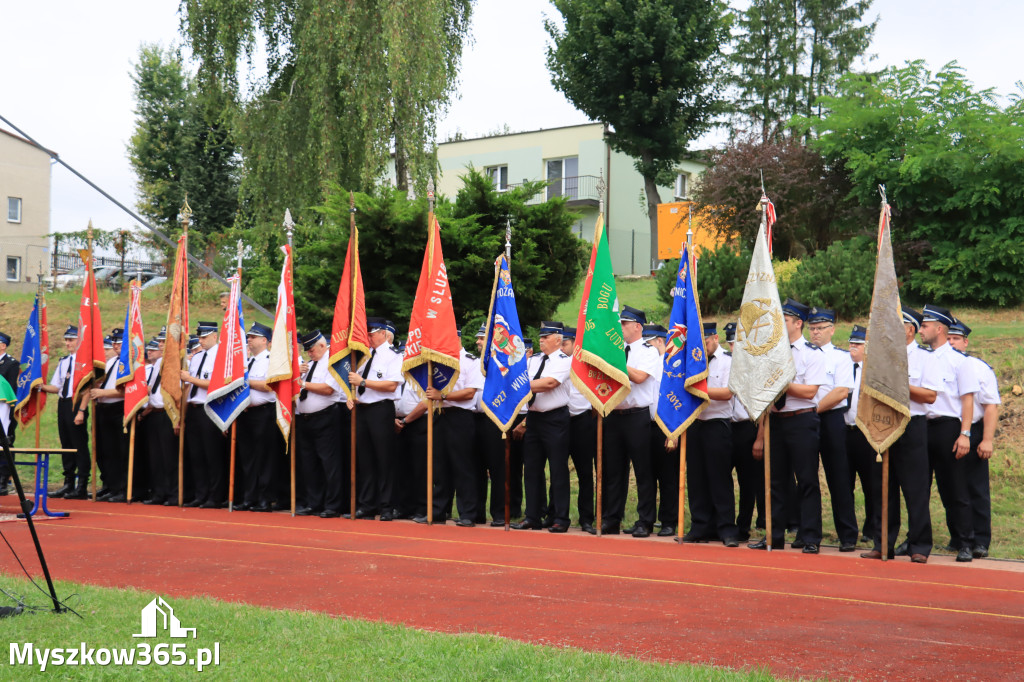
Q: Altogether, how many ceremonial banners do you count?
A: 13